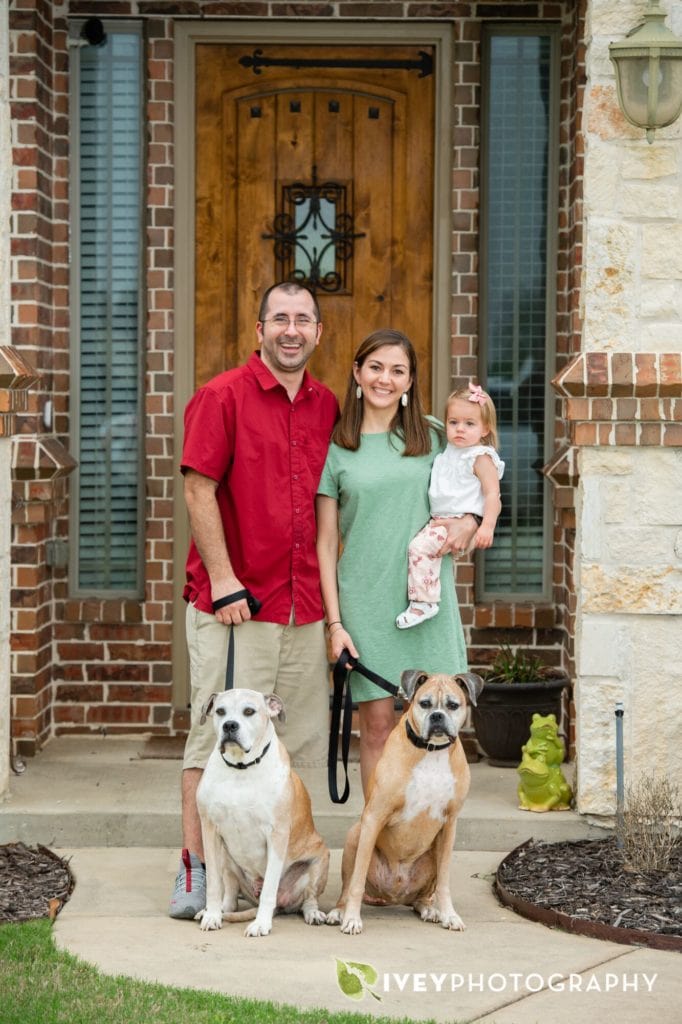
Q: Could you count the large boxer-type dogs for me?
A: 2